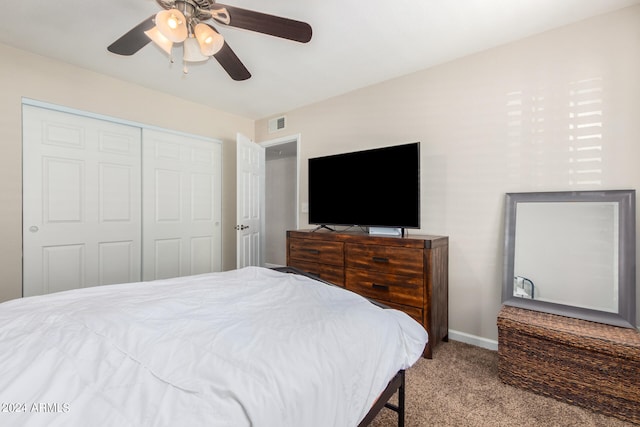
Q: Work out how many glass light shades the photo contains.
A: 4